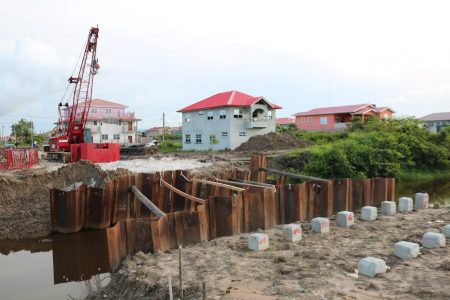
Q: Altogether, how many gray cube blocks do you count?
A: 12